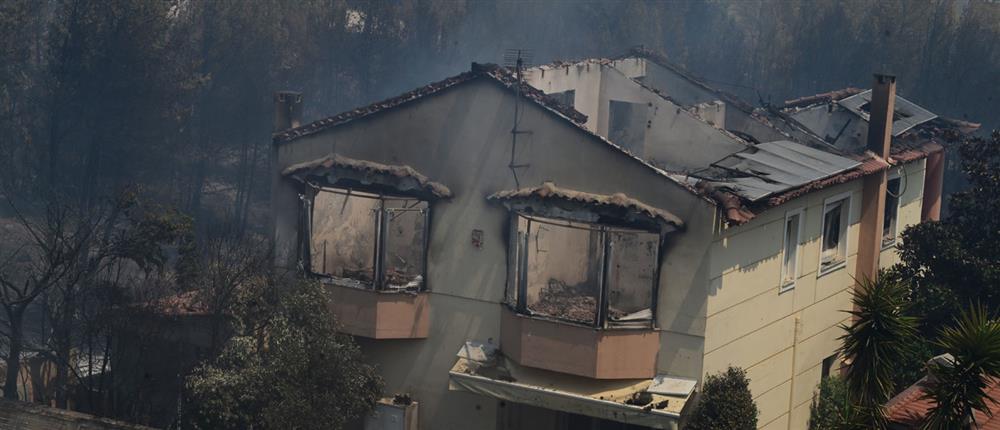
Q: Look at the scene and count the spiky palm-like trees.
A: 2